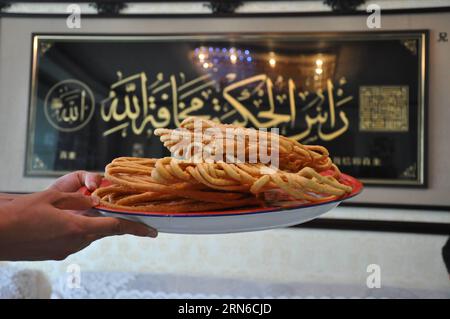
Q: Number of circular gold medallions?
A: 1